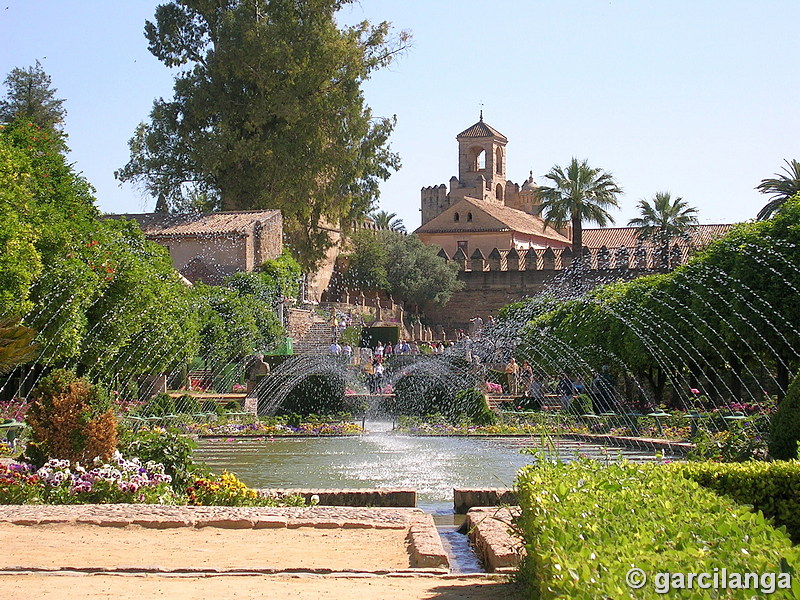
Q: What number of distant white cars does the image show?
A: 0